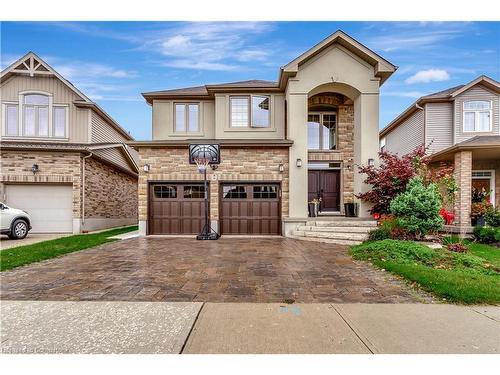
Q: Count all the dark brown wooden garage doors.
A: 2